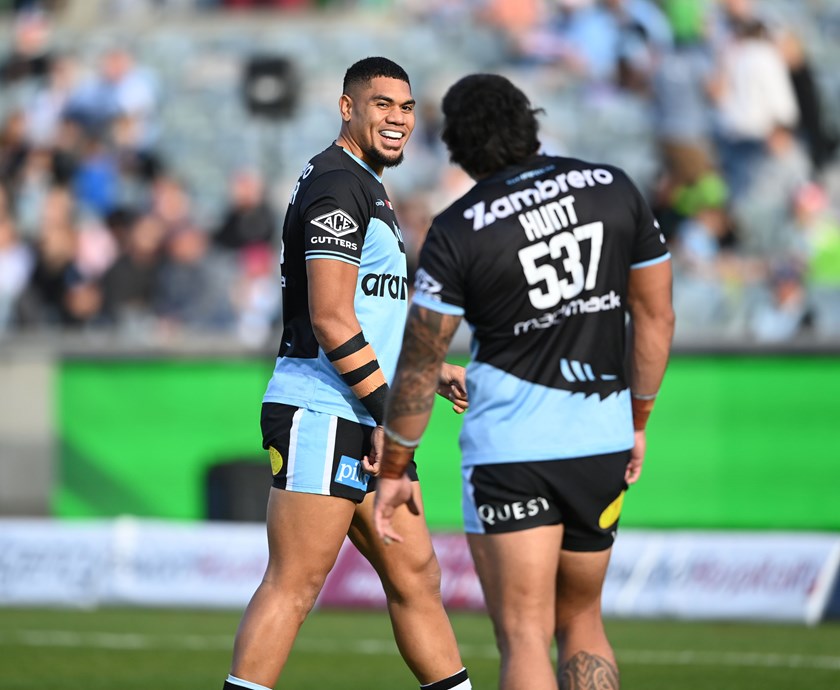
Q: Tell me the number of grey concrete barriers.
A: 1